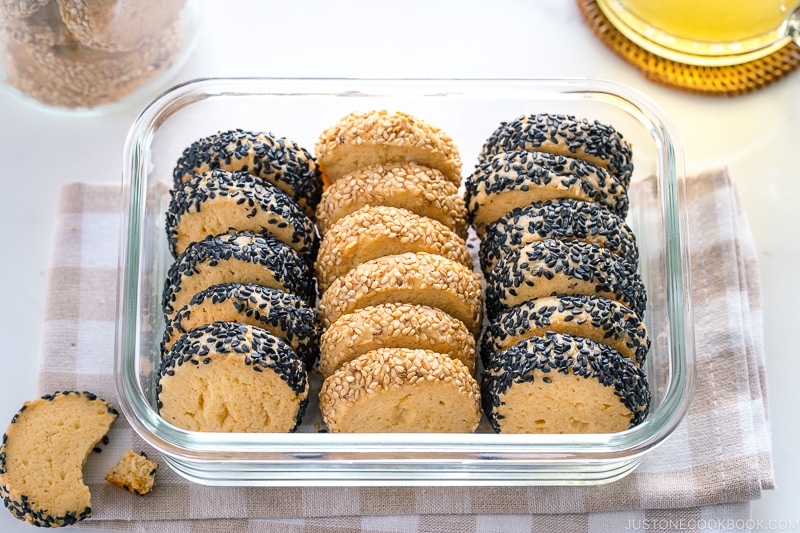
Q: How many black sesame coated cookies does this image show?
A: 12